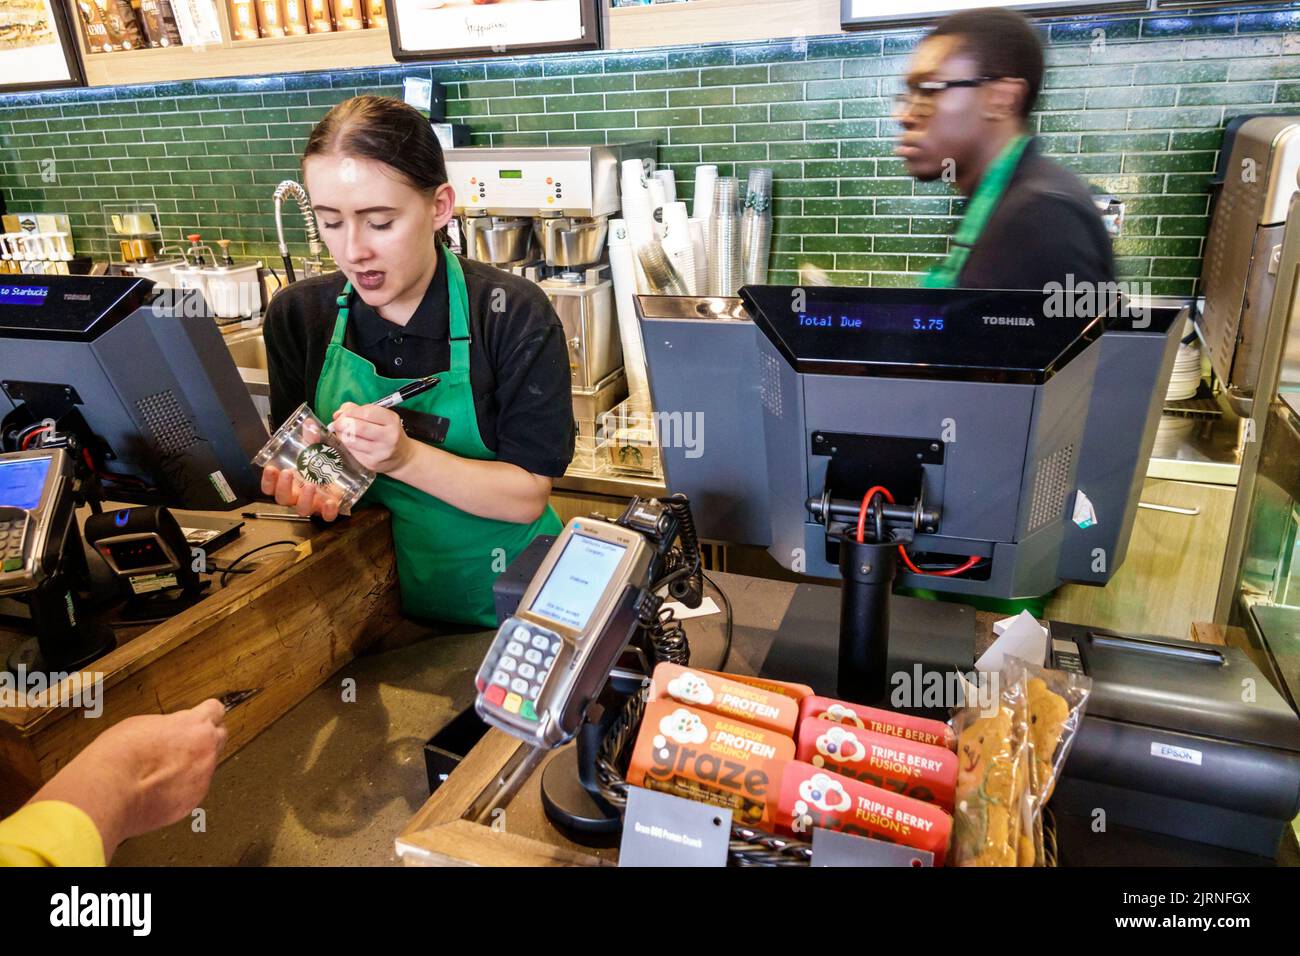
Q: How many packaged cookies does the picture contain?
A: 2